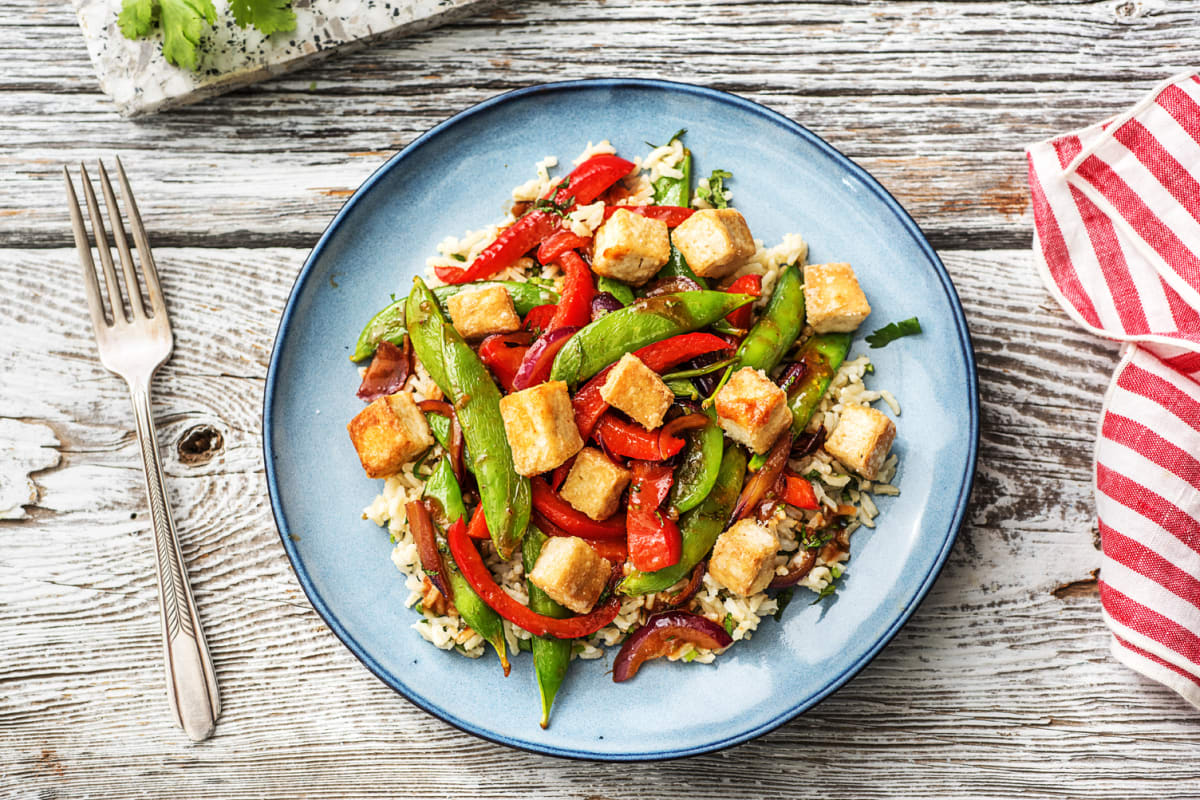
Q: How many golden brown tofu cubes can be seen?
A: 12